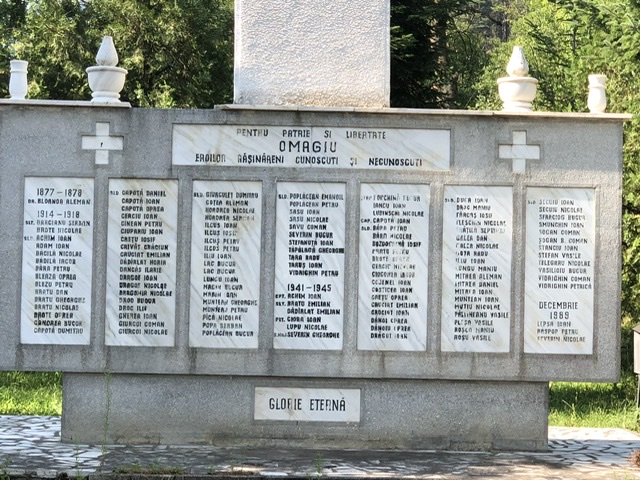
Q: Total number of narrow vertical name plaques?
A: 7